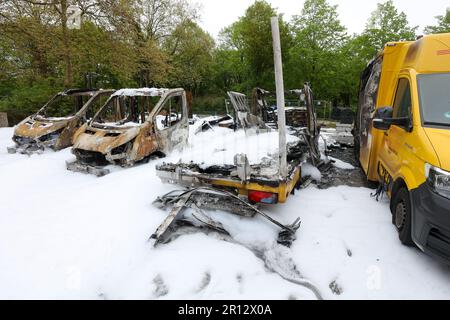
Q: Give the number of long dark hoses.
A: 1